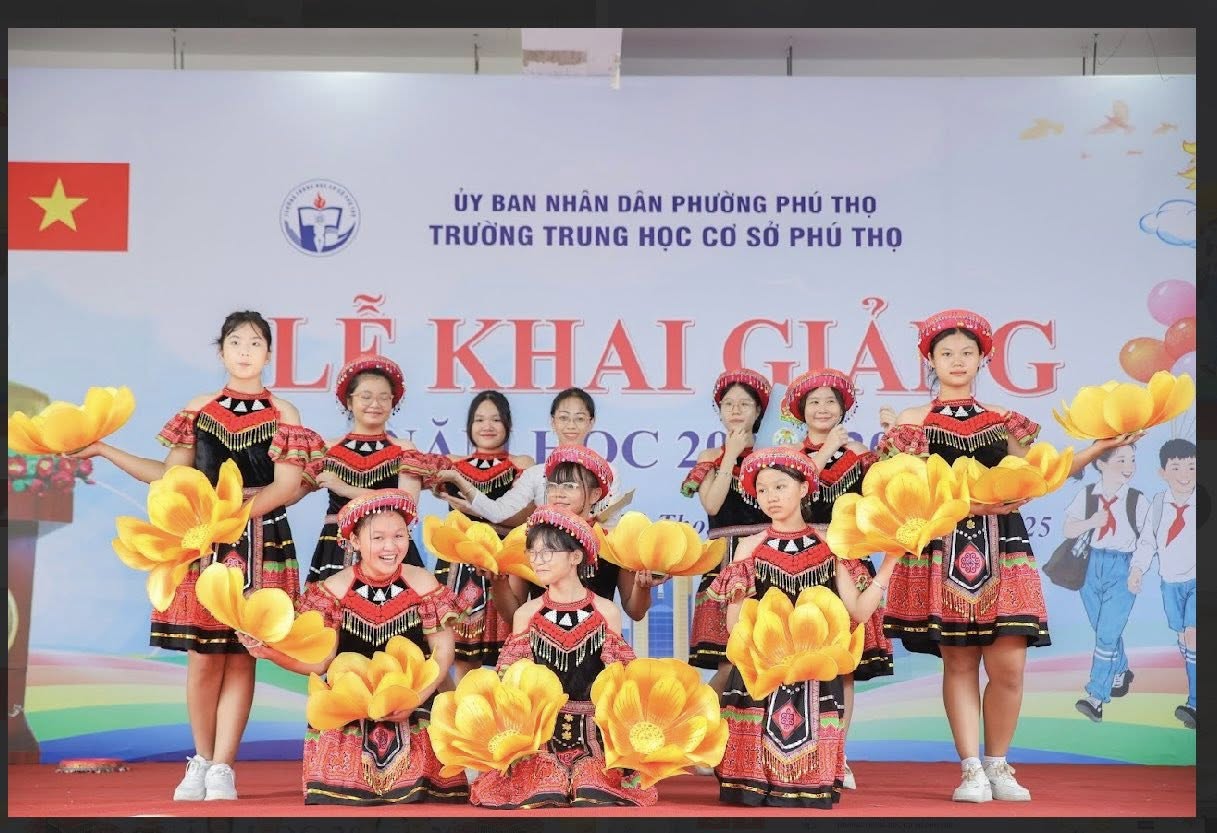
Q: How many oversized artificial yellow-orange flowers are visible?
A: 12